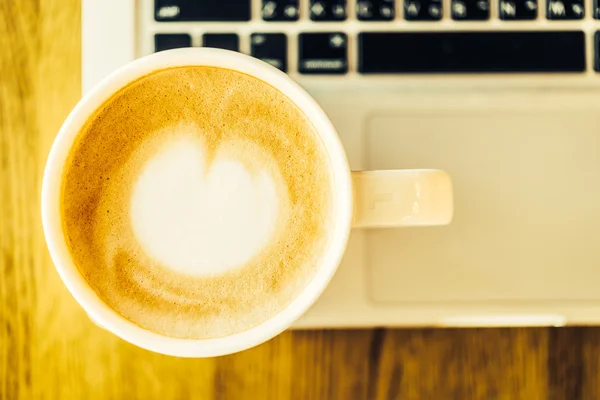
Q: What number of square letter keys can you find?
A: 7